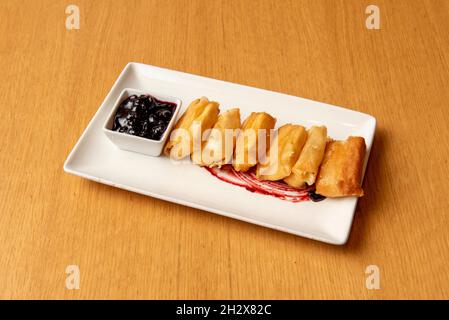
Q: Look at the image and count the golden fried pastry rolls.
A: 6